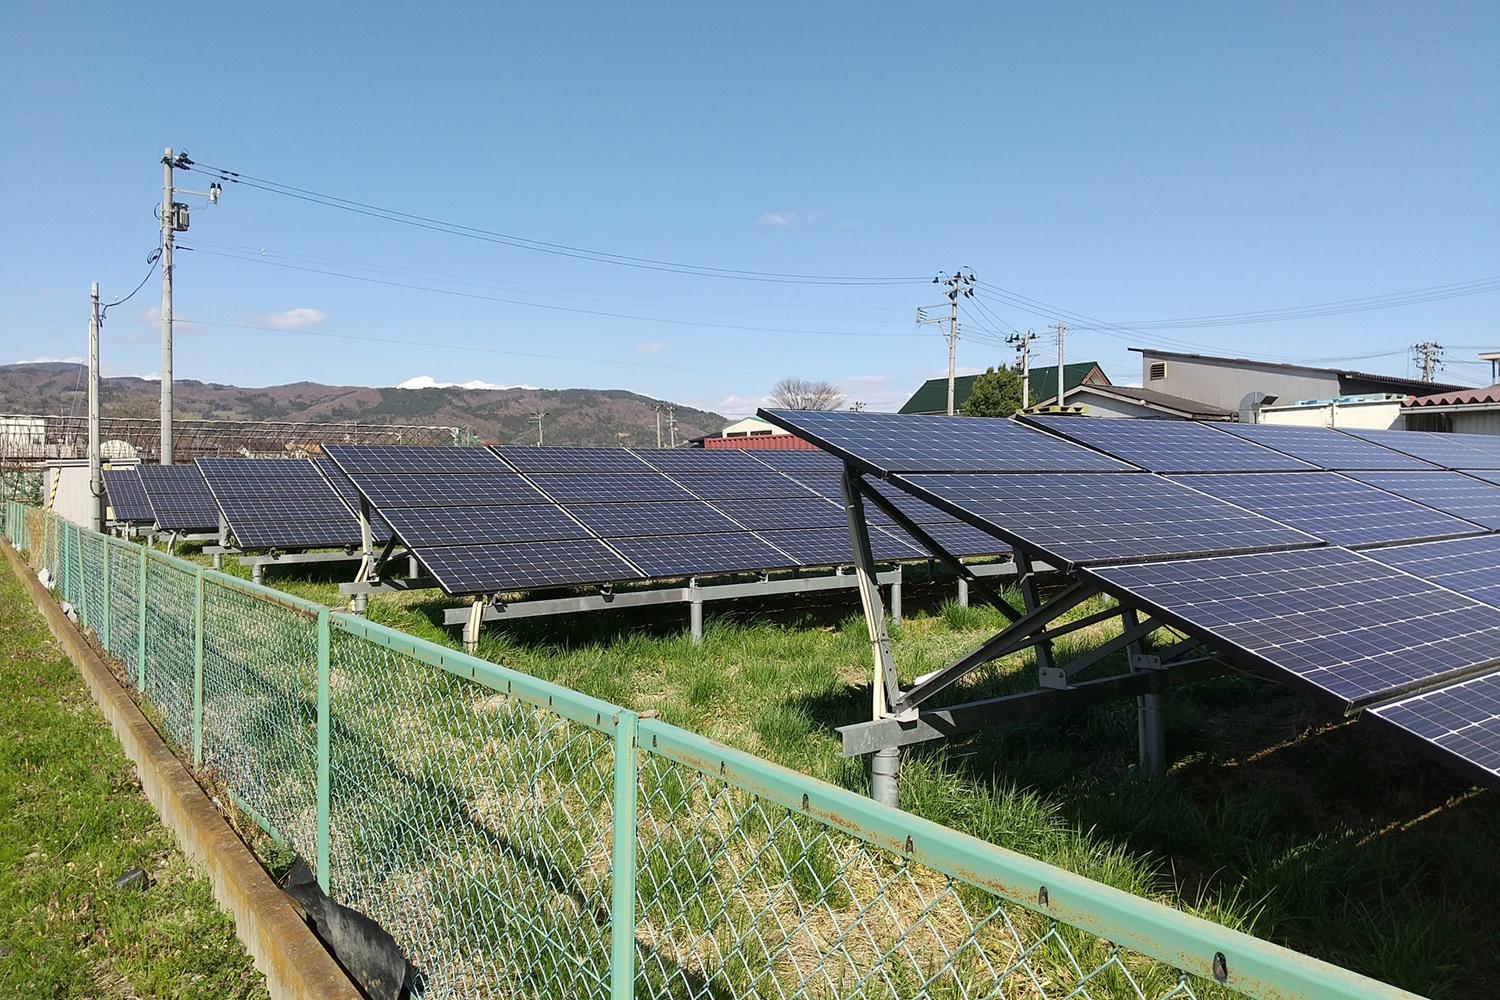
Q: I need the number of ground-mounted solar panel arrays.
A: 5